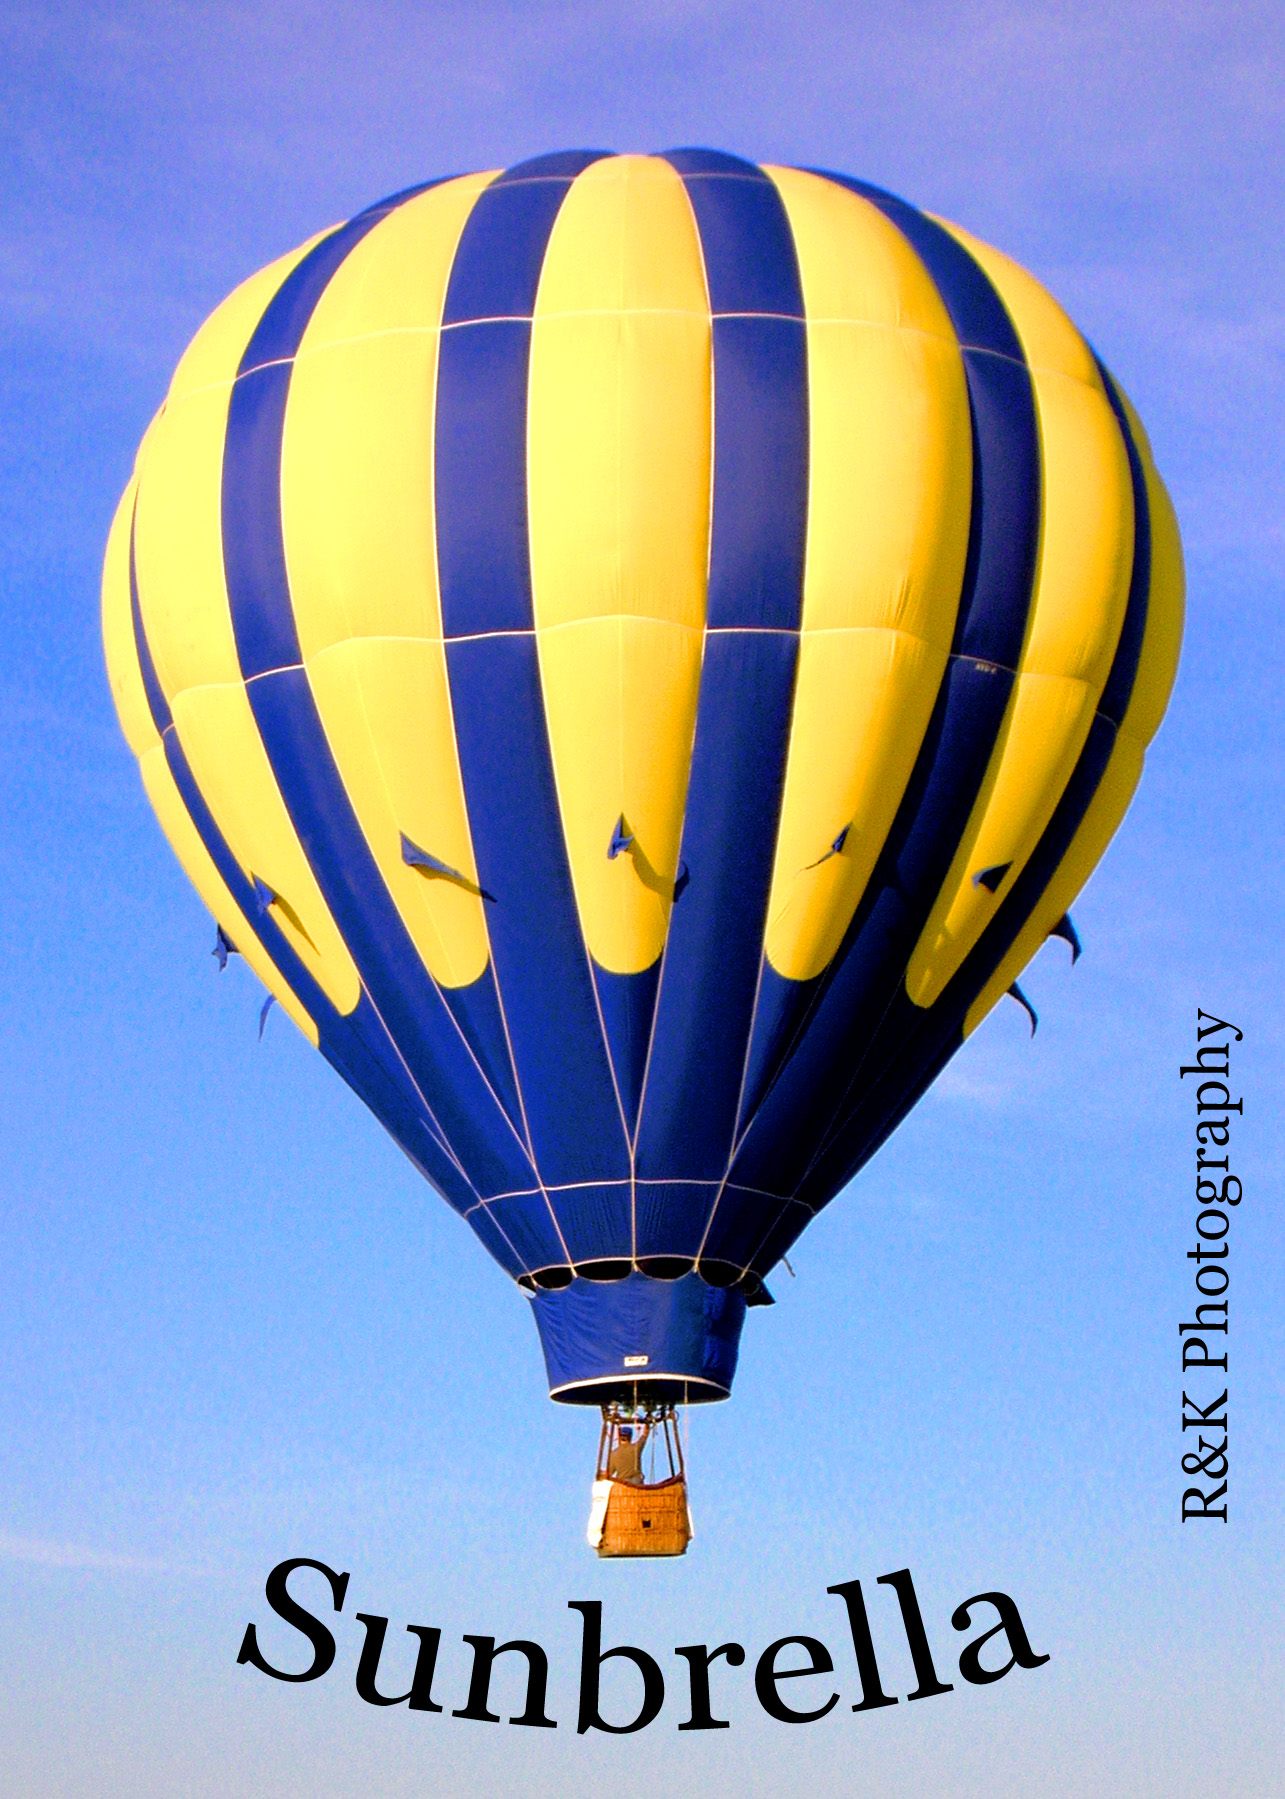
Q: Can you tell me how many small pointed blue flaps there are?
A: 9